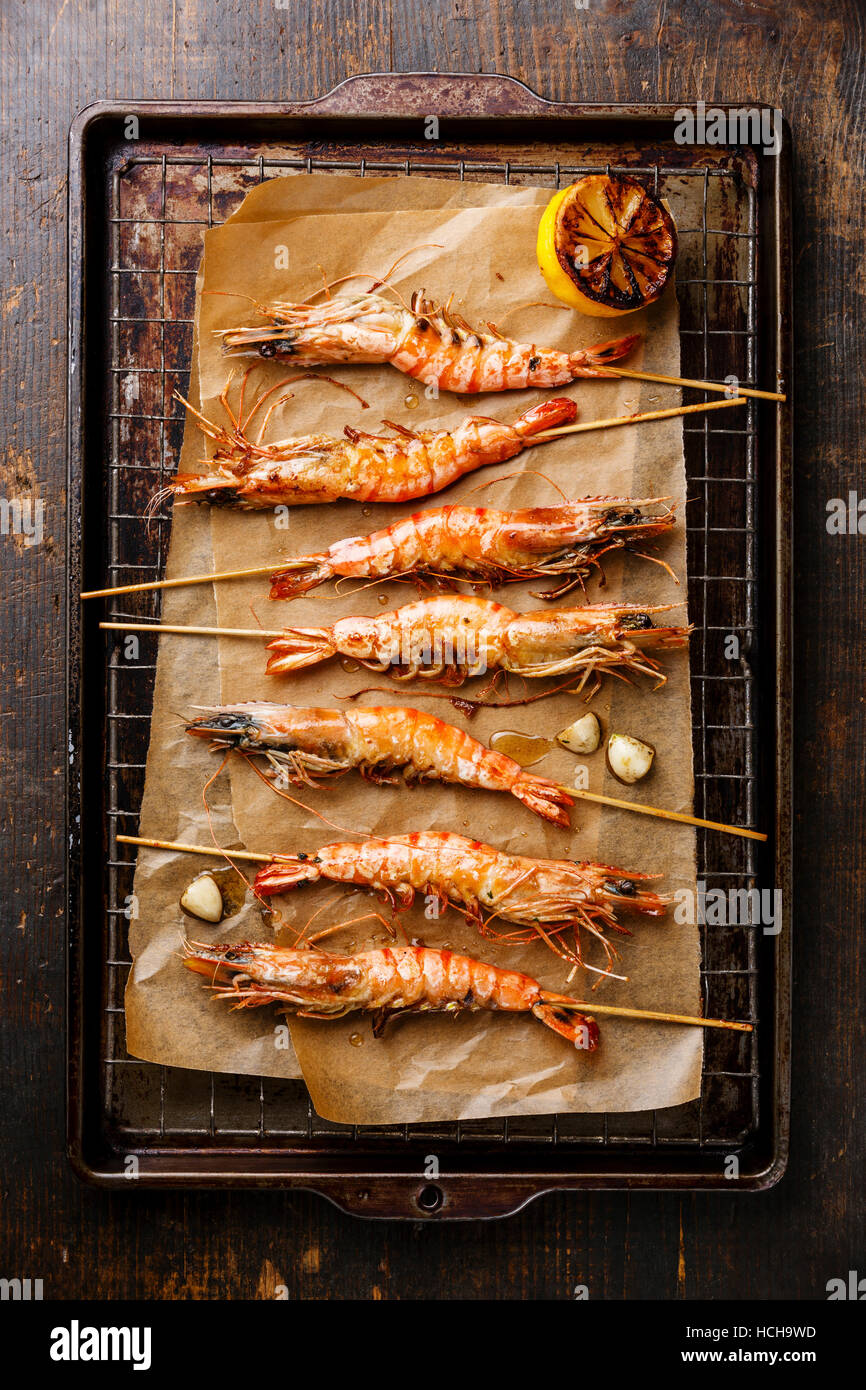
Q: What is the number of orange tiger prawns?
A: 7